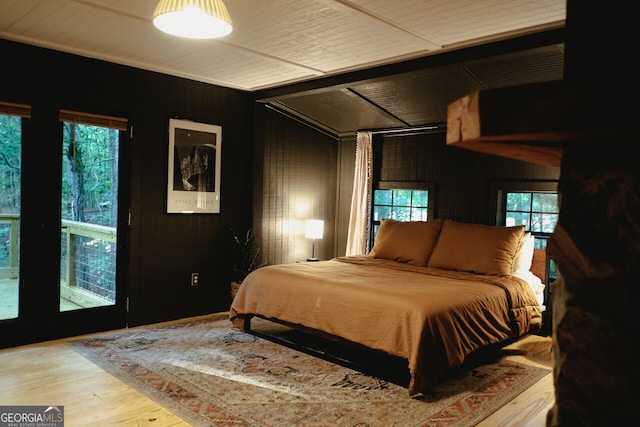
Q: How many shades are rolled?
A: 2